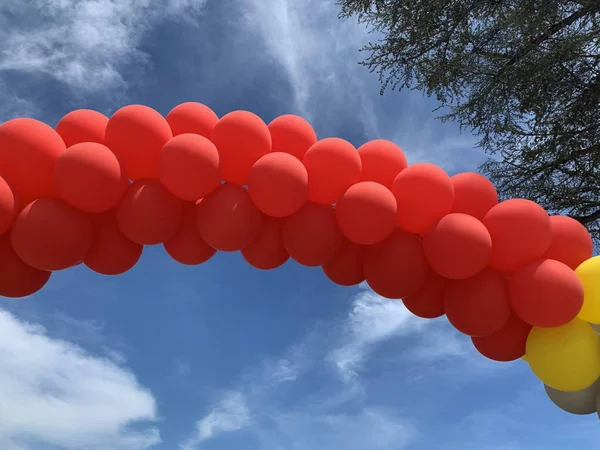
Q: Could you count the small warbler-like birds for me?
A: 0